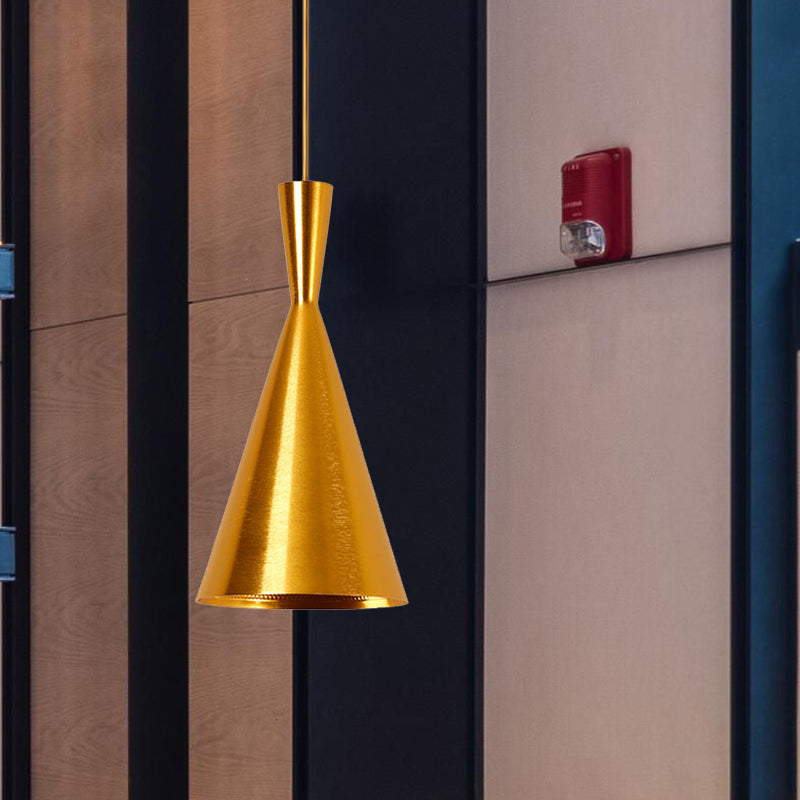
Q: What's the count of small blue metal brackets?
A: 2